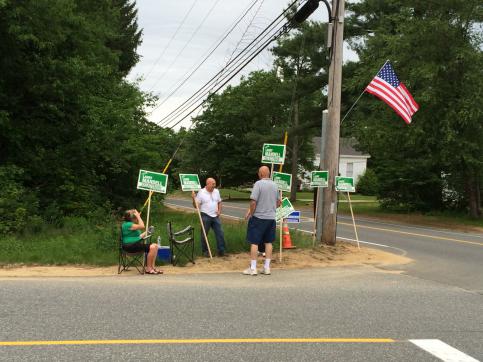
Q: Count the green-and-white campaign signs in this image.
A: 7